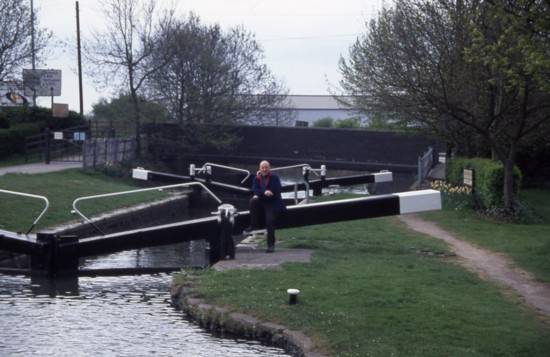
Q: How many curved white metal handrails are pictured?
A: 4